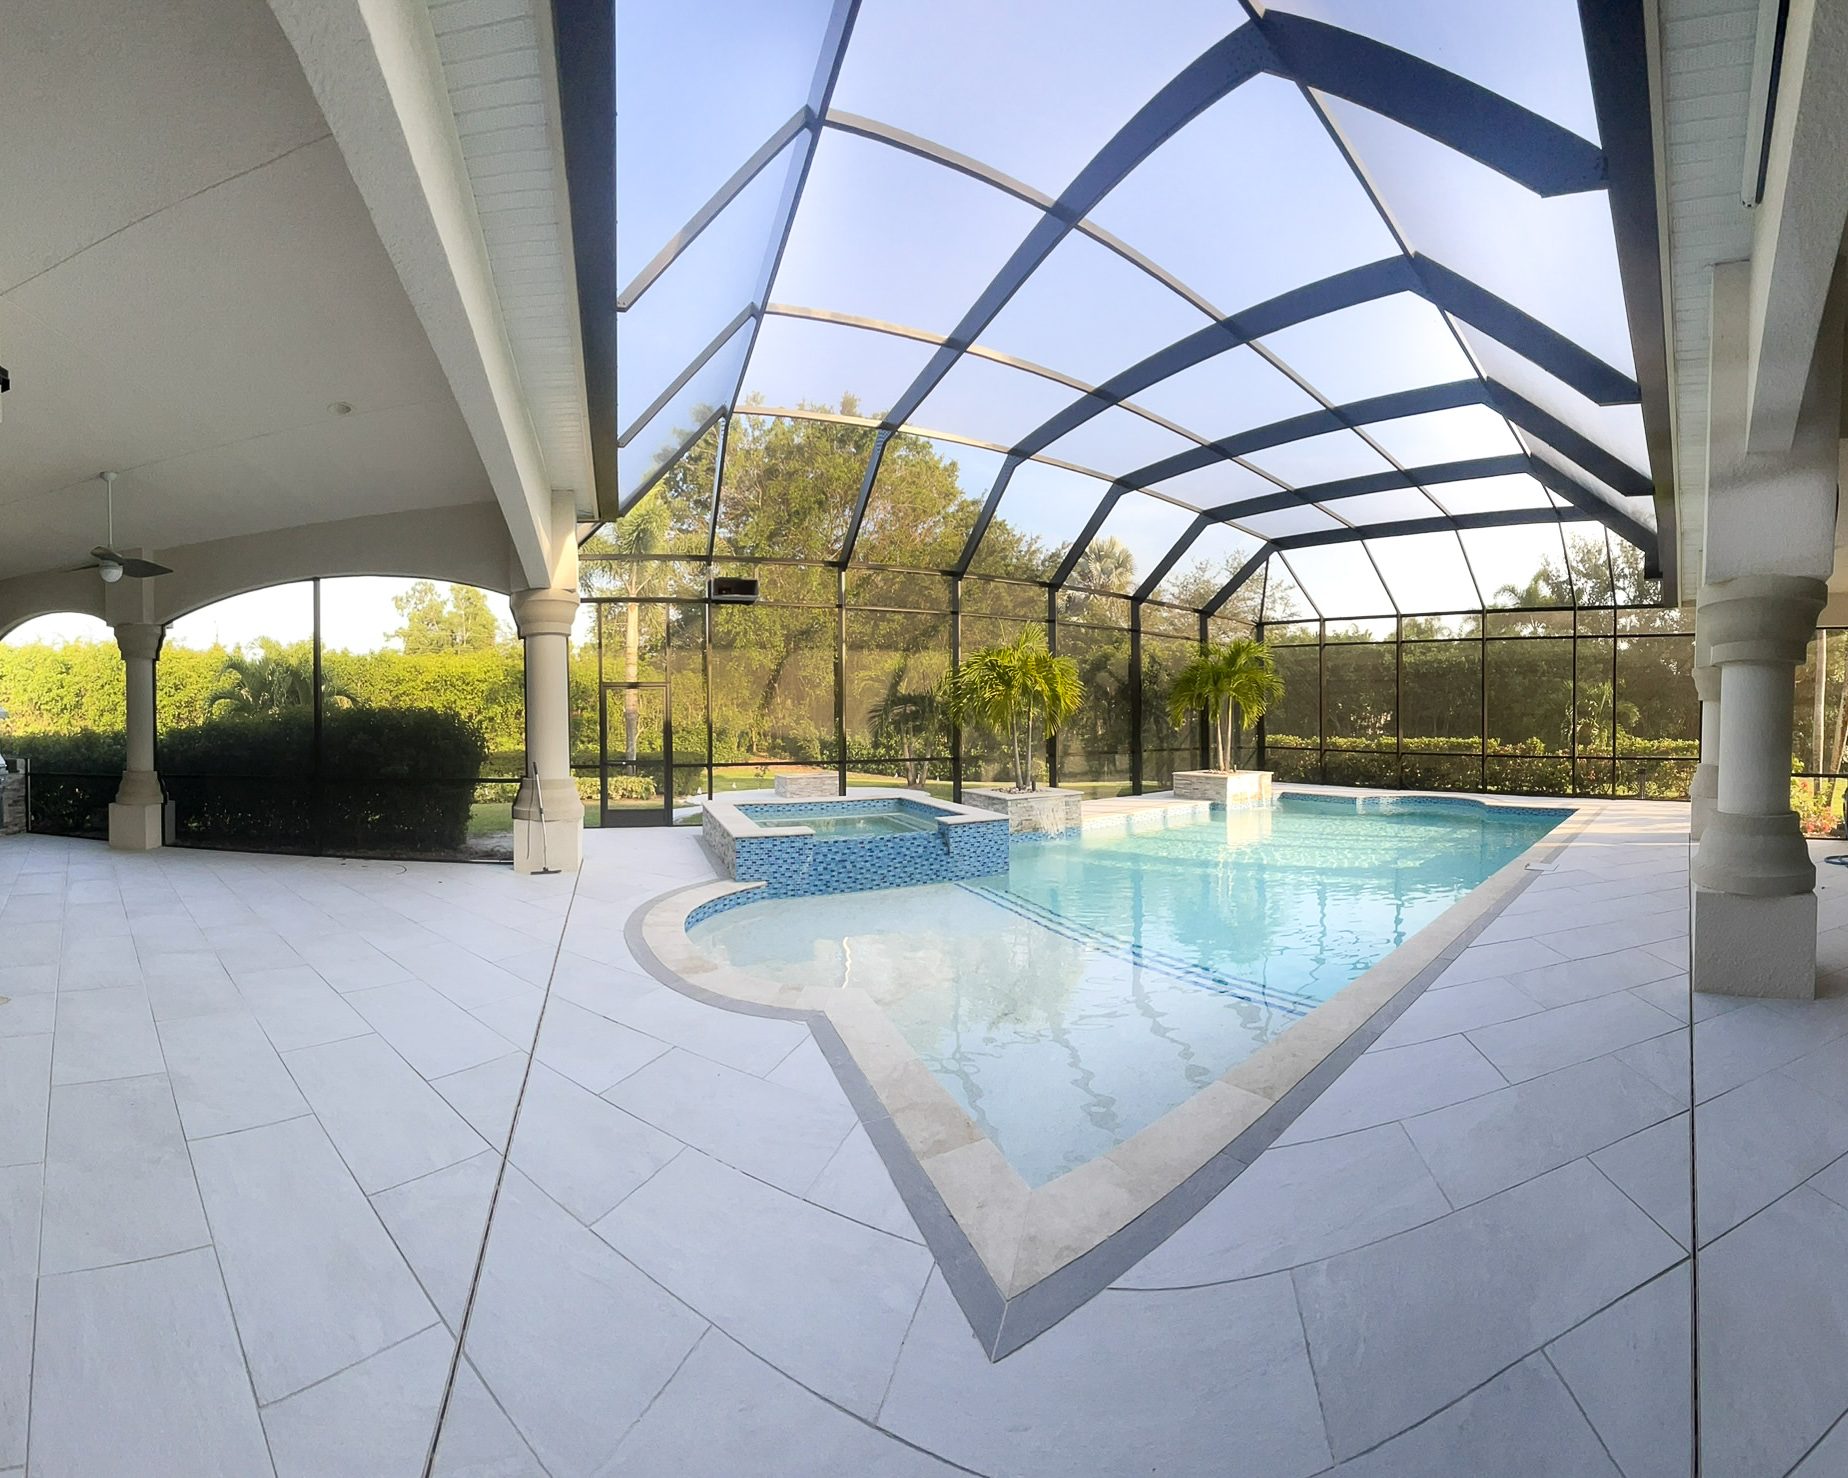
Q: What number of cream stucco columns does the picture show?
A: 4